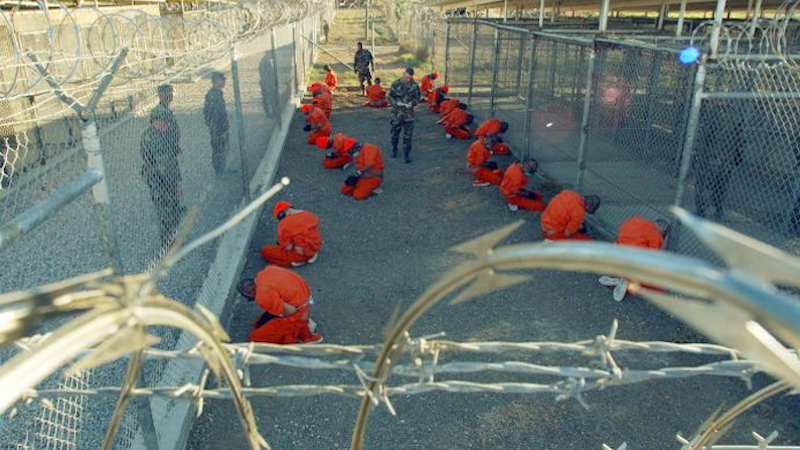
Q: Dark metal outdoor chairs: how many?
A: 0